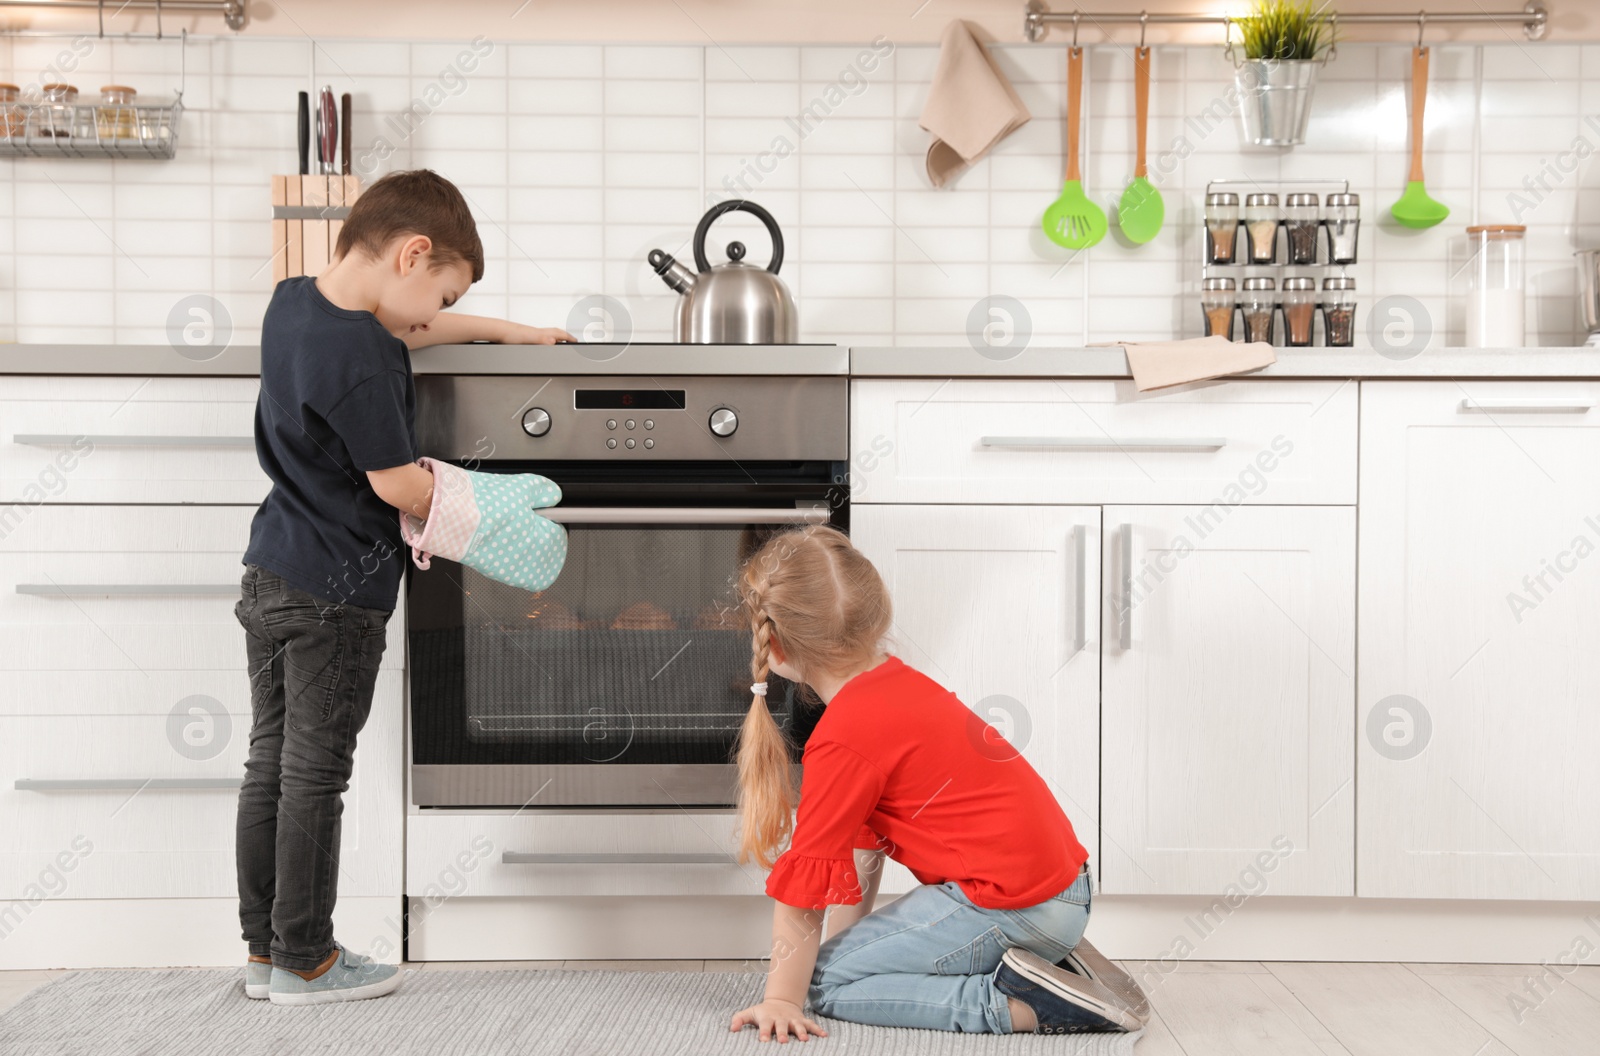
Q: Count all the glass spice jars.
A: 11